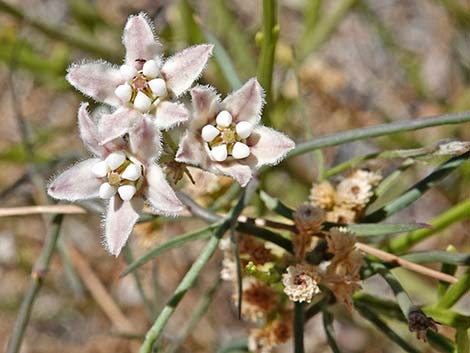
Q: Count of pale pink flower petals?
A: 15